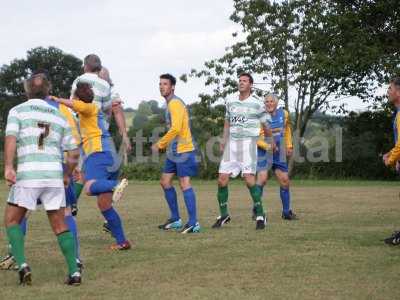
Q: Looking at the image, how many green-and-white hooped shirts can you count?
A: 3